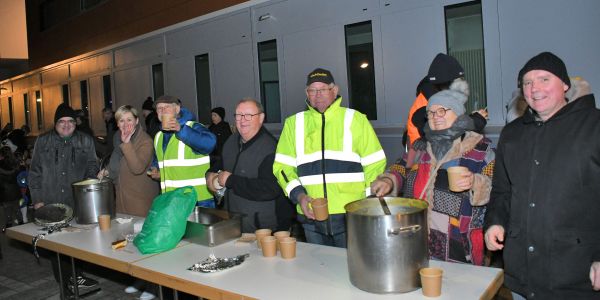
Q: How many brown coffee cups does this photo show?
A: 9